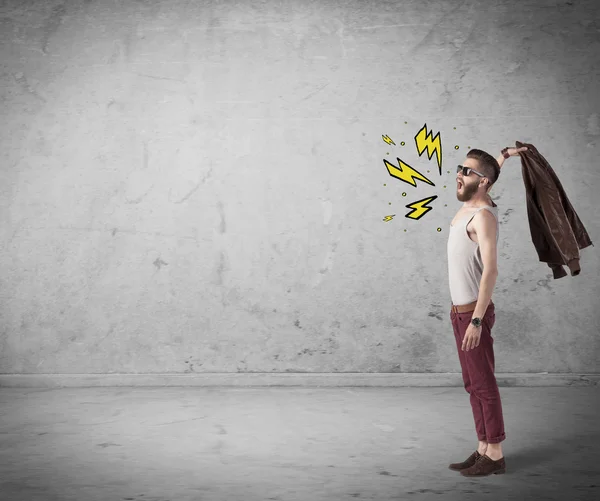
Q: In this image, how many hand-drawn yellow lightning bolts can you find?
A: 5